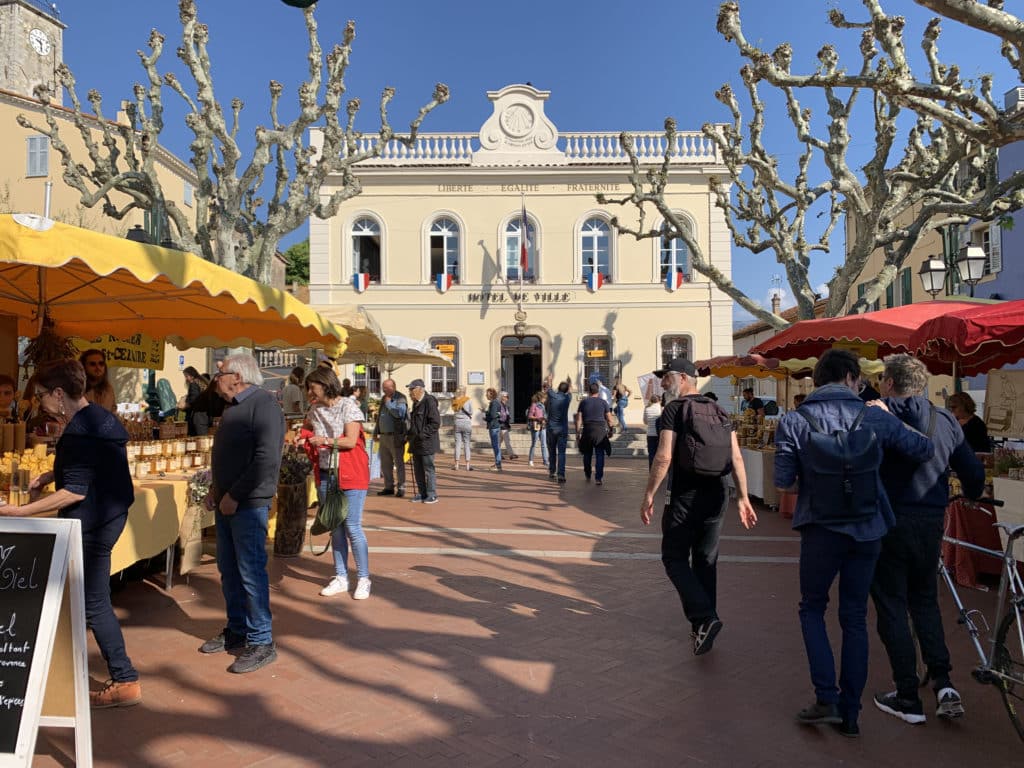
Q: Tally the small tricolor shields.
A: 4